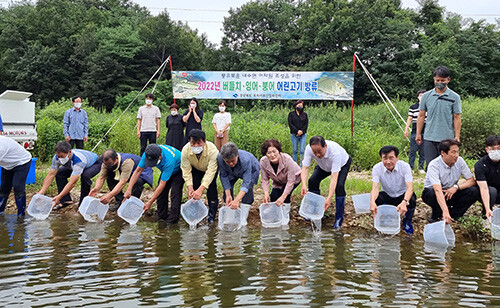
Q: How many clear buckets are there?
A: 11